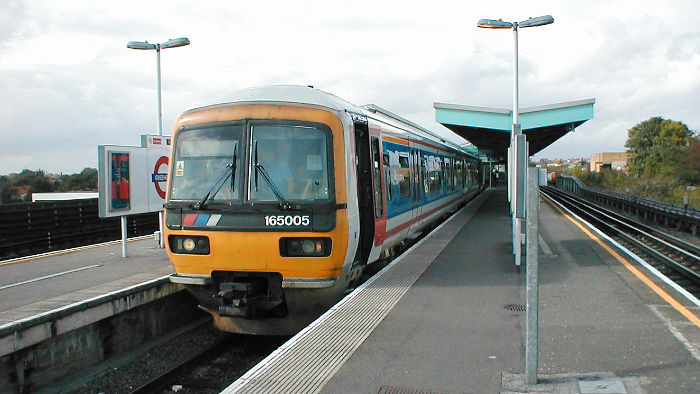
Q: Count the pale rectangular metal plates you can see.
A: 1